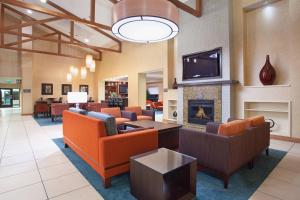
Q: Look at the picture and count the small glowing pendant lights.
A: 6